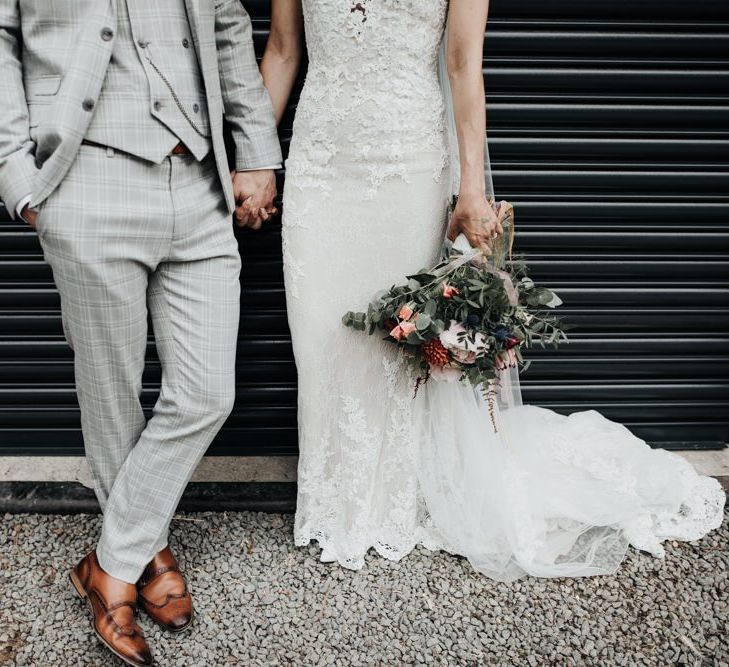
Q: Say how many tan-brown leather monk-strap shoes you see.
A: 2